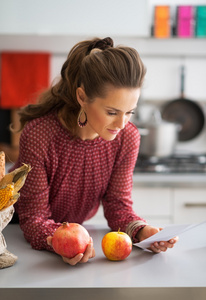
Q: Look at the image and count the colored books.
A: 3